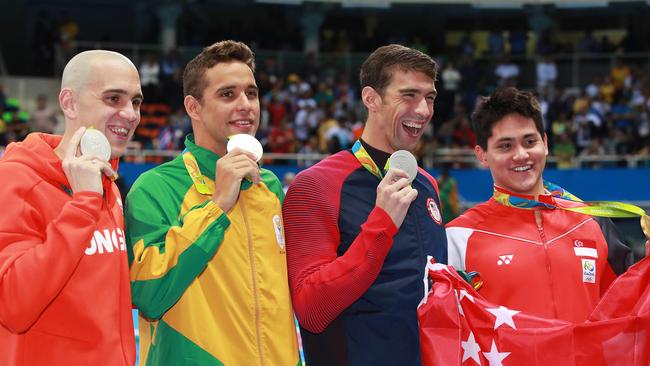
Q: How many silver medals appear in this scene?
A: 3